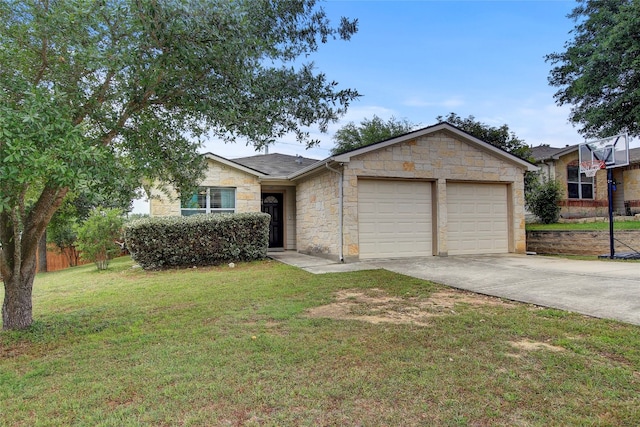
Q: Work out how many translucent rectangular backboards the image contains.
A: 1